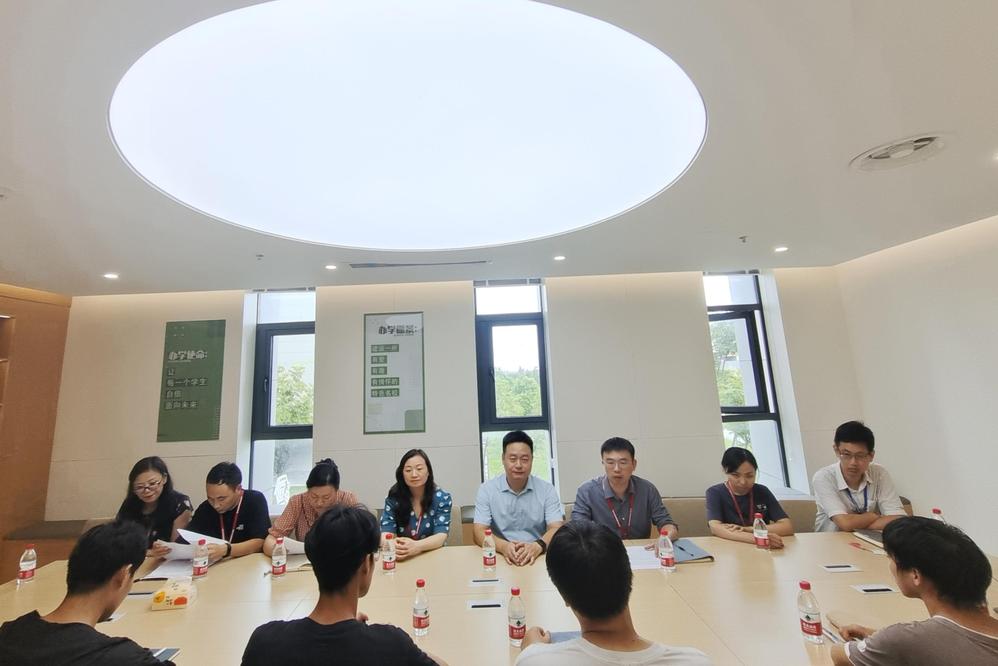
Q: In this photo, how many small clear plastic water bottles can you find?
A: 11